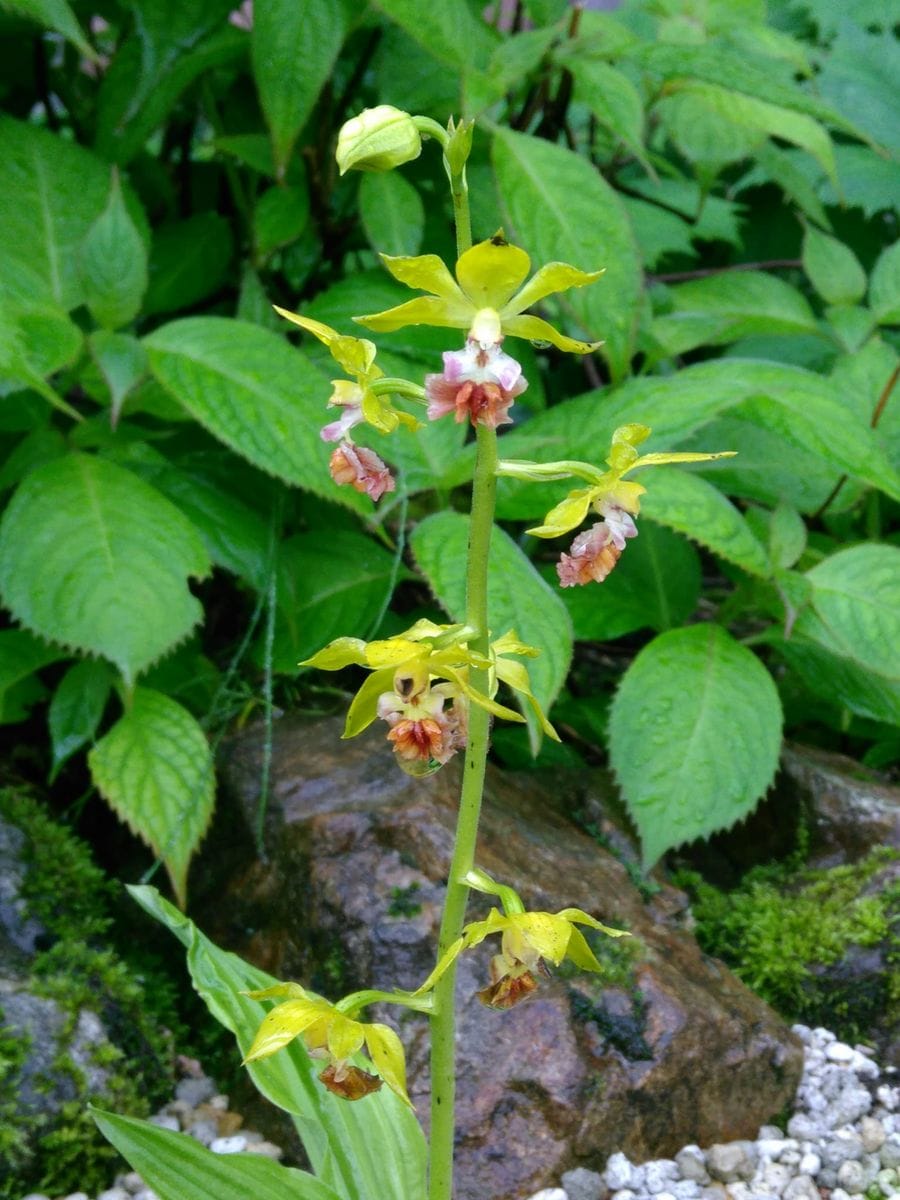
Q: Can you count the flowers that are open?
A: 7